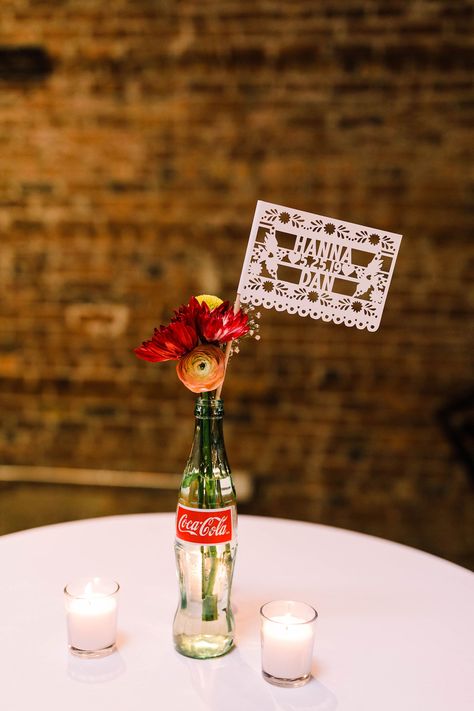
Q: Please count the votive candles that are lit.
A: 2